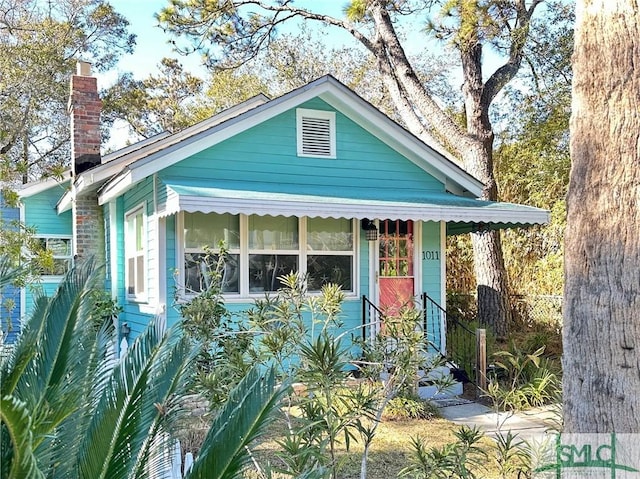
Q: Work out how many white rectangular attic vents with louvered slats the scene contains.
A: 1